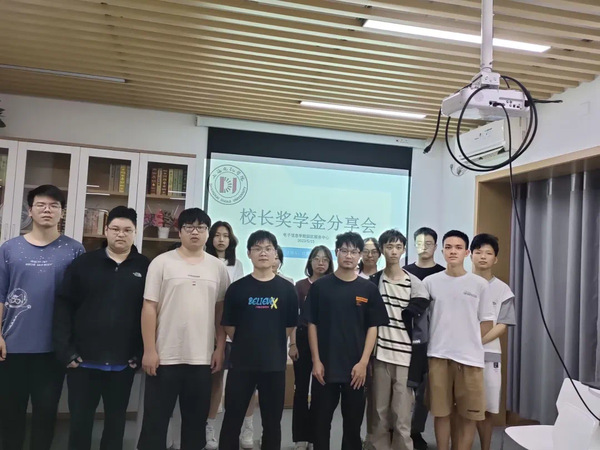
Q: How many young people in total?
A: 13